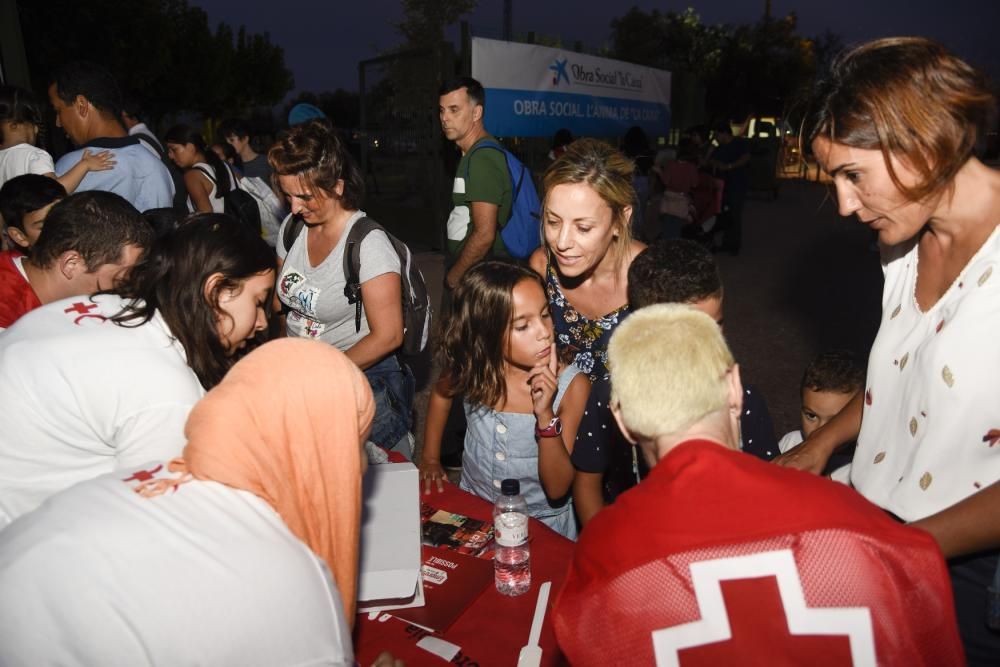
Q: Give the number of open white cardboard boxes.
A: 1